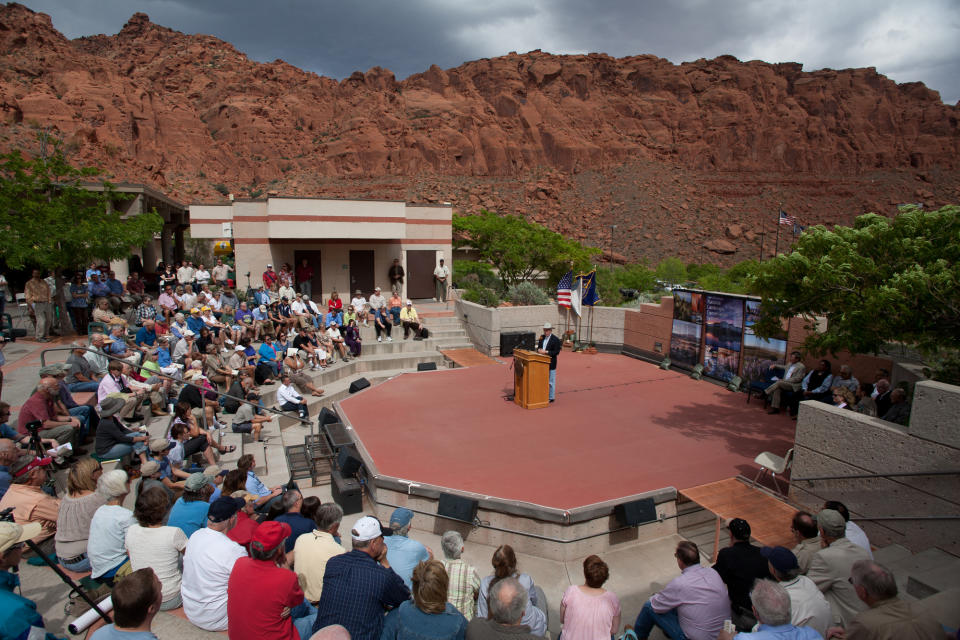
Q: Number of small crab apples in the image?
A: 0